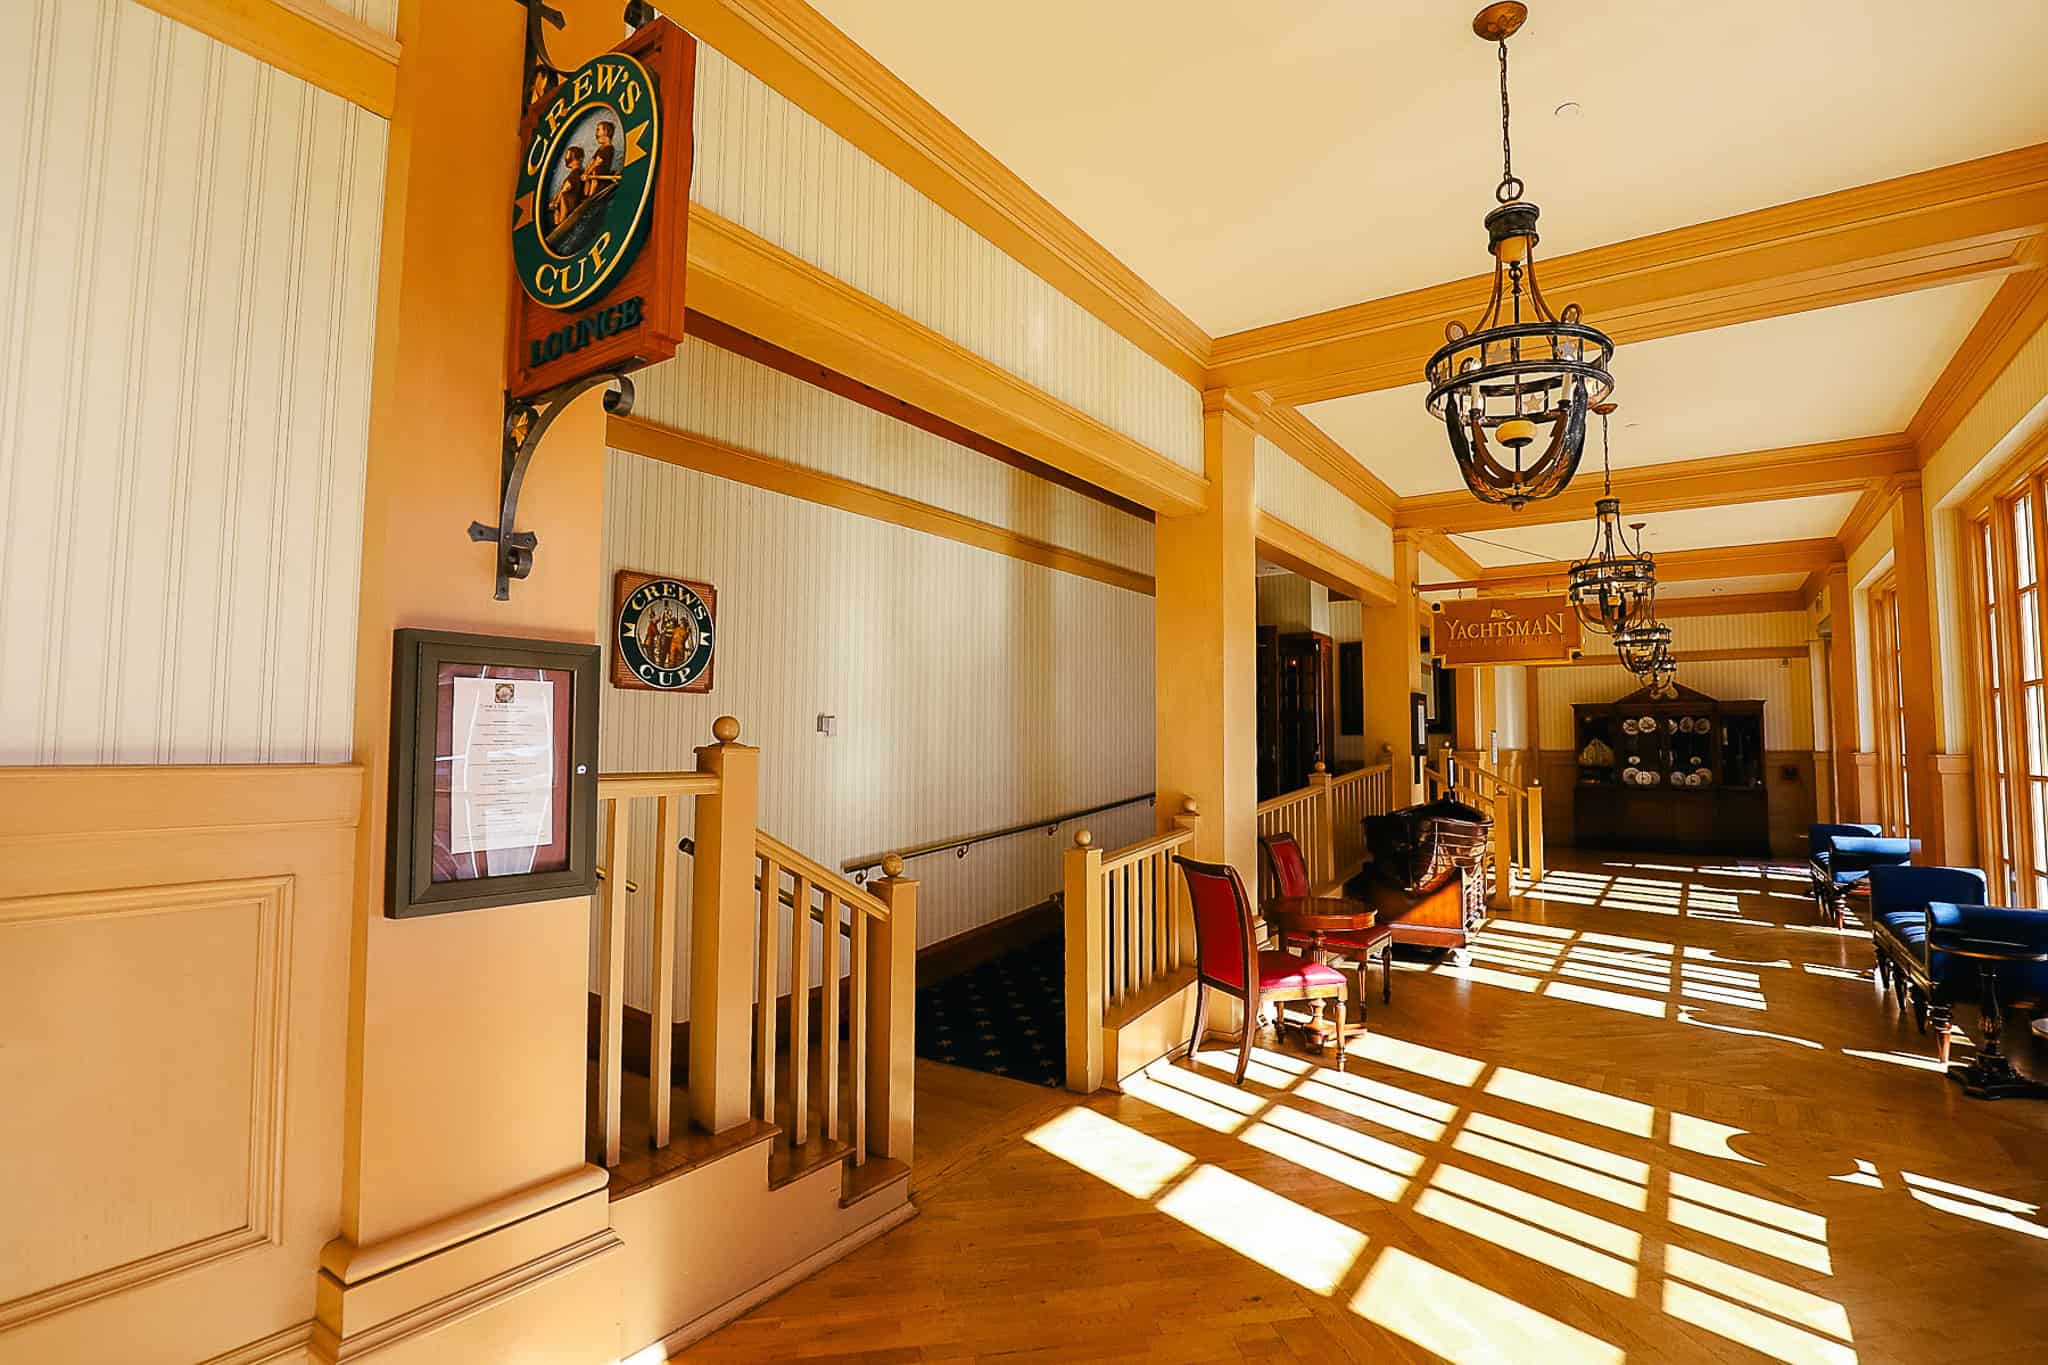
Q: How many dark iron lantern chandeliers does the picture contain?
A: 4